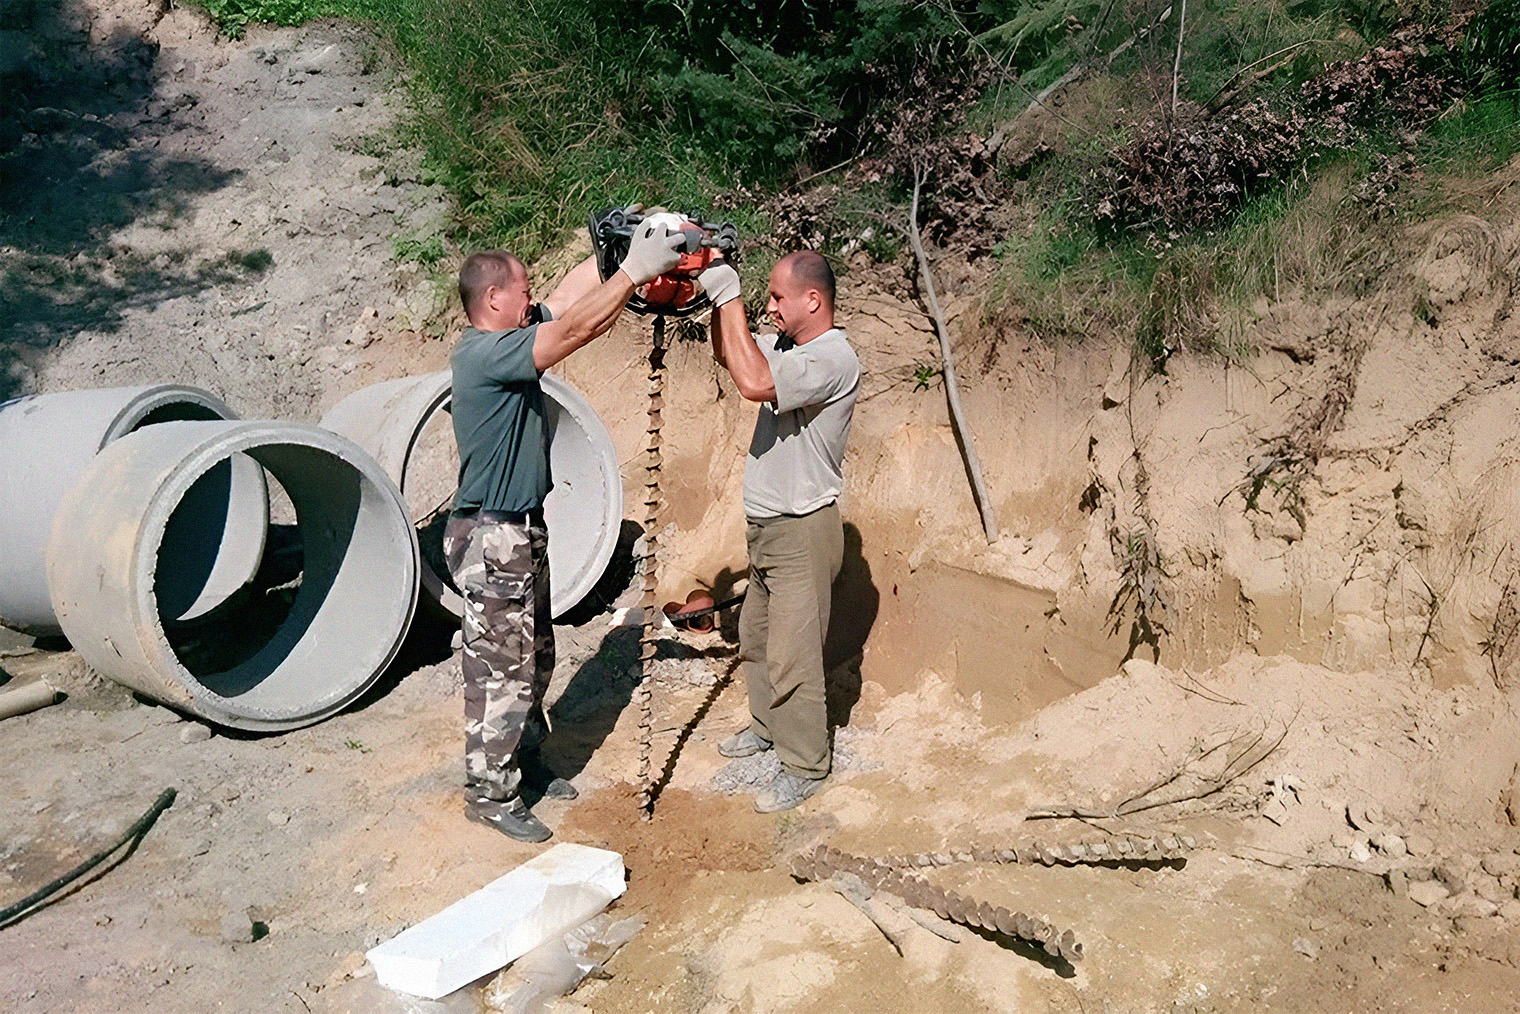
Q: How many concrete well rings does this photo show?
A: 3